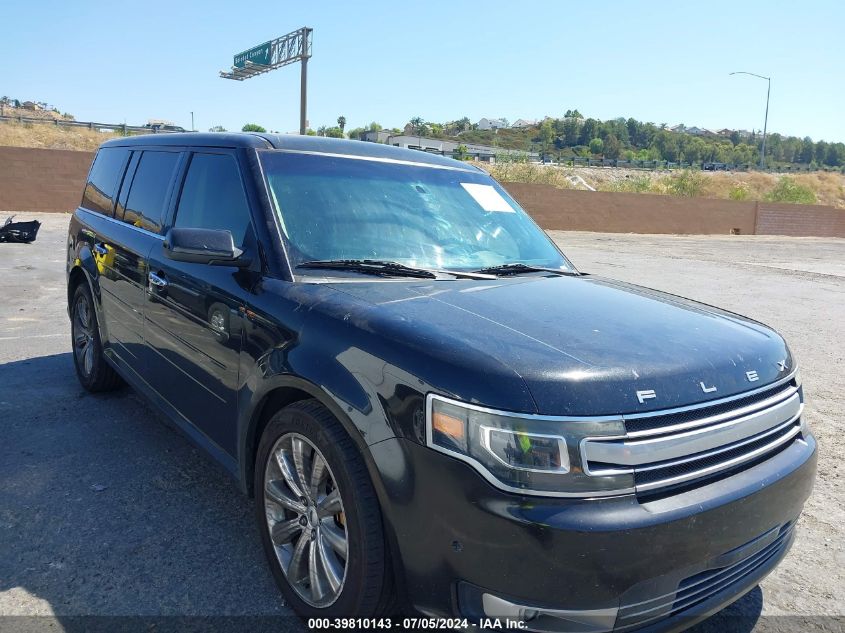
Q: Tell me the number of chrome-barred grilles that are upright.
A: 1